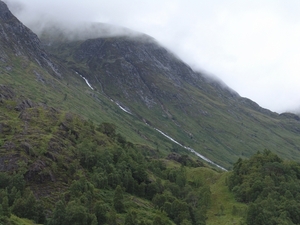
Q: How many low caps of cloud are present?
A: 1